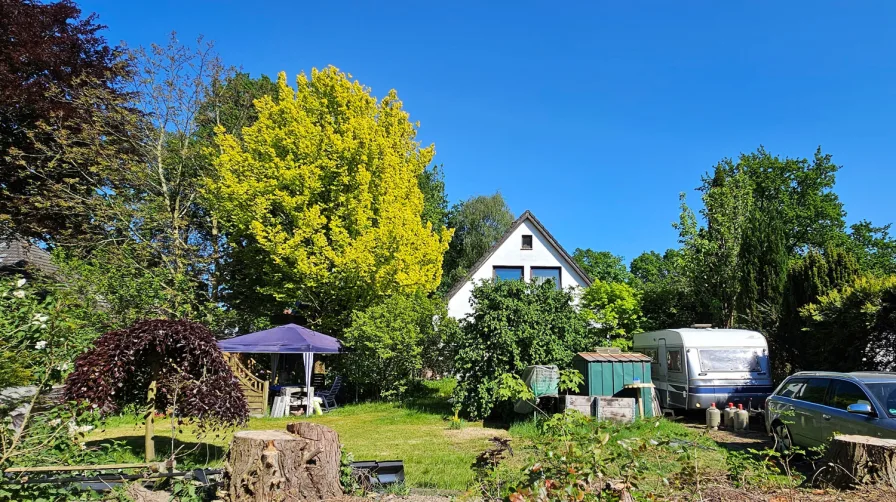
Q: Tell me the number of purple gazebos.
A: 1